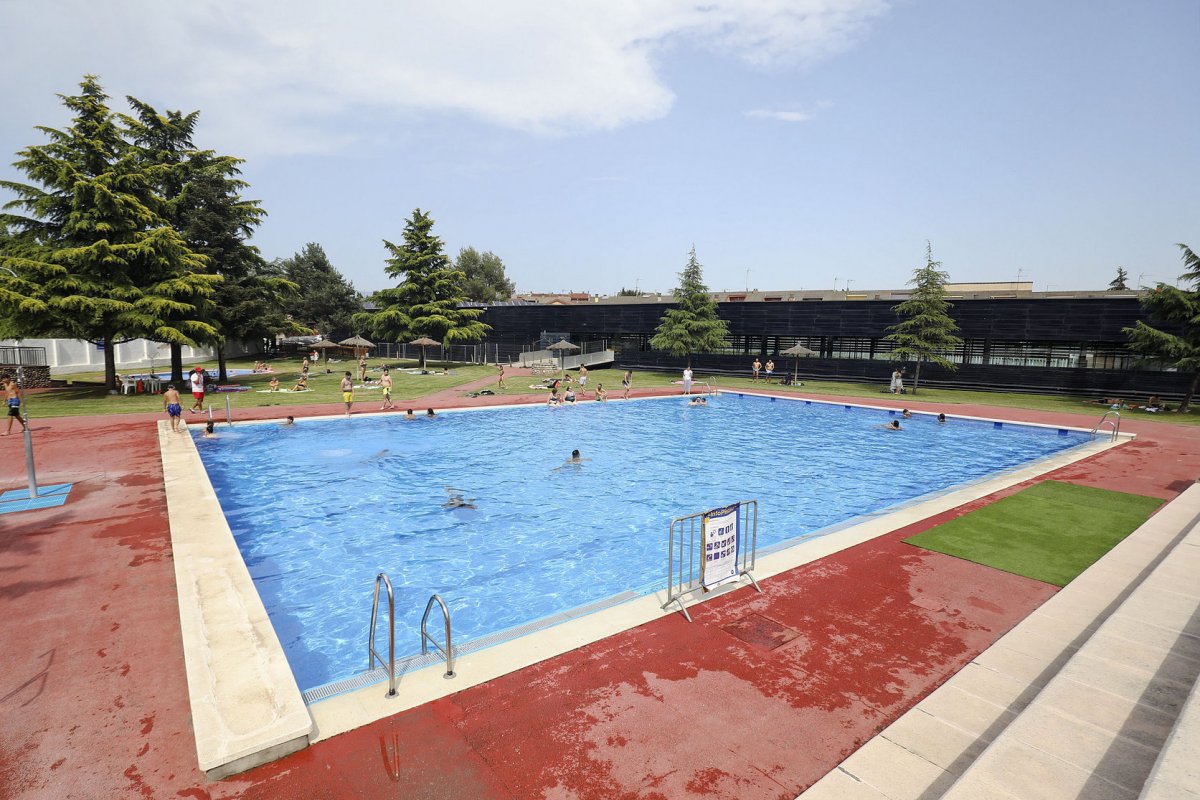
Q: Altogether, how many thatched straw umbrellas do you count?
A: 5